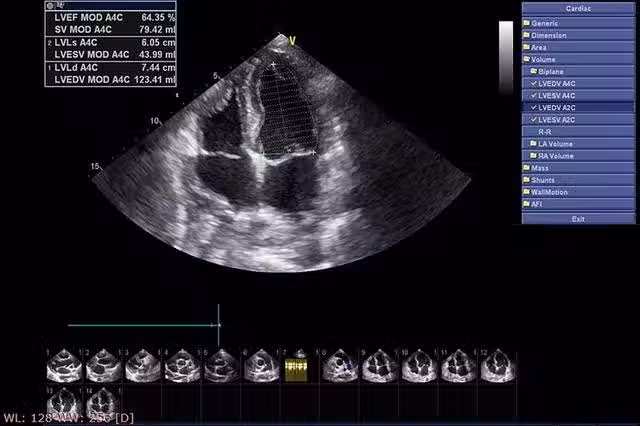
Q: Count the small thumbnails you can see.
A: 14